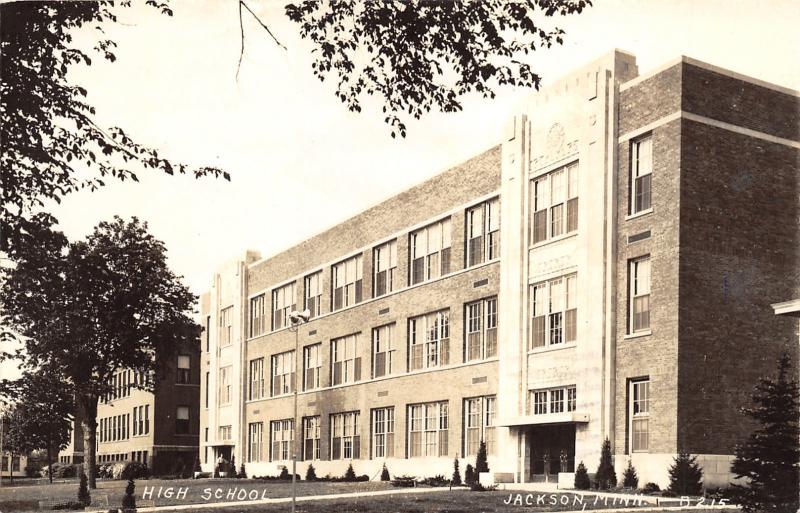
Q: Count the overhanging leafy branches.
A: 2